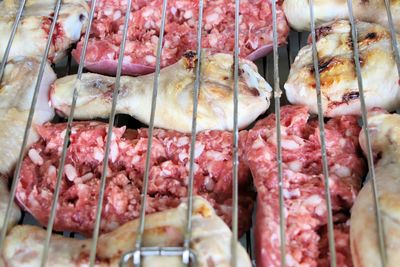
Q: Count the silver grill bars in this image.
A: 11